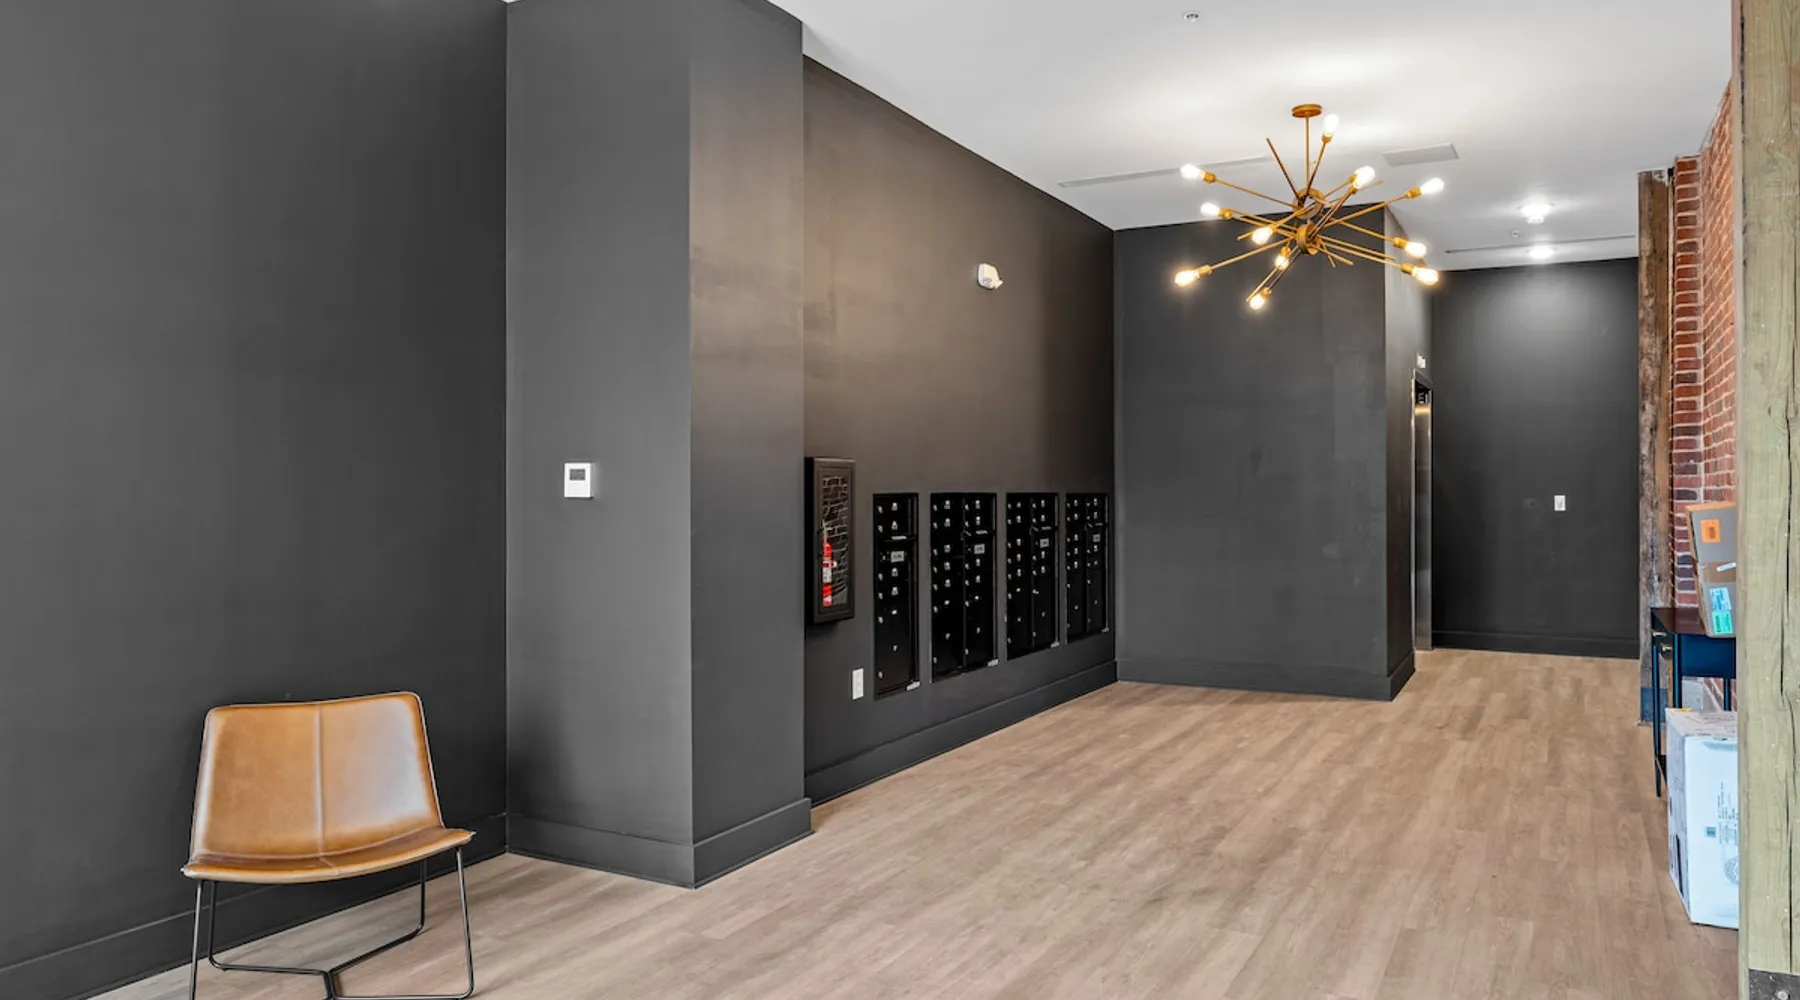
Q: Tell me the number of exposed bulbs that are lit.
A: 11